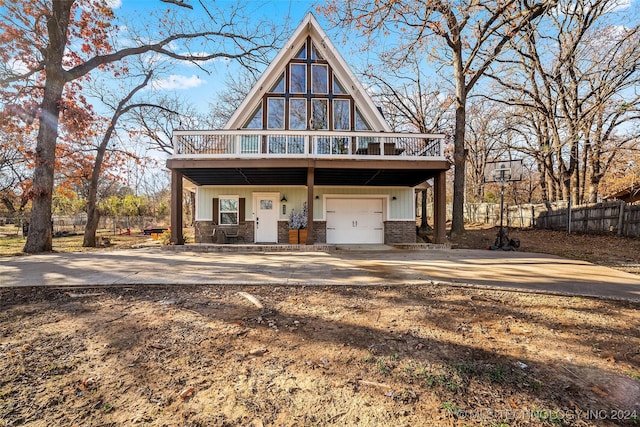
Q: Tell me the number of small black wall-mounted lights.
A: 3